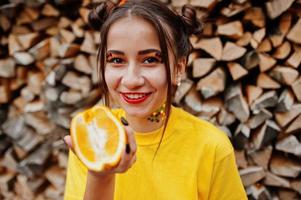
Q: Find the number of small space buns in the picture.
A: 2